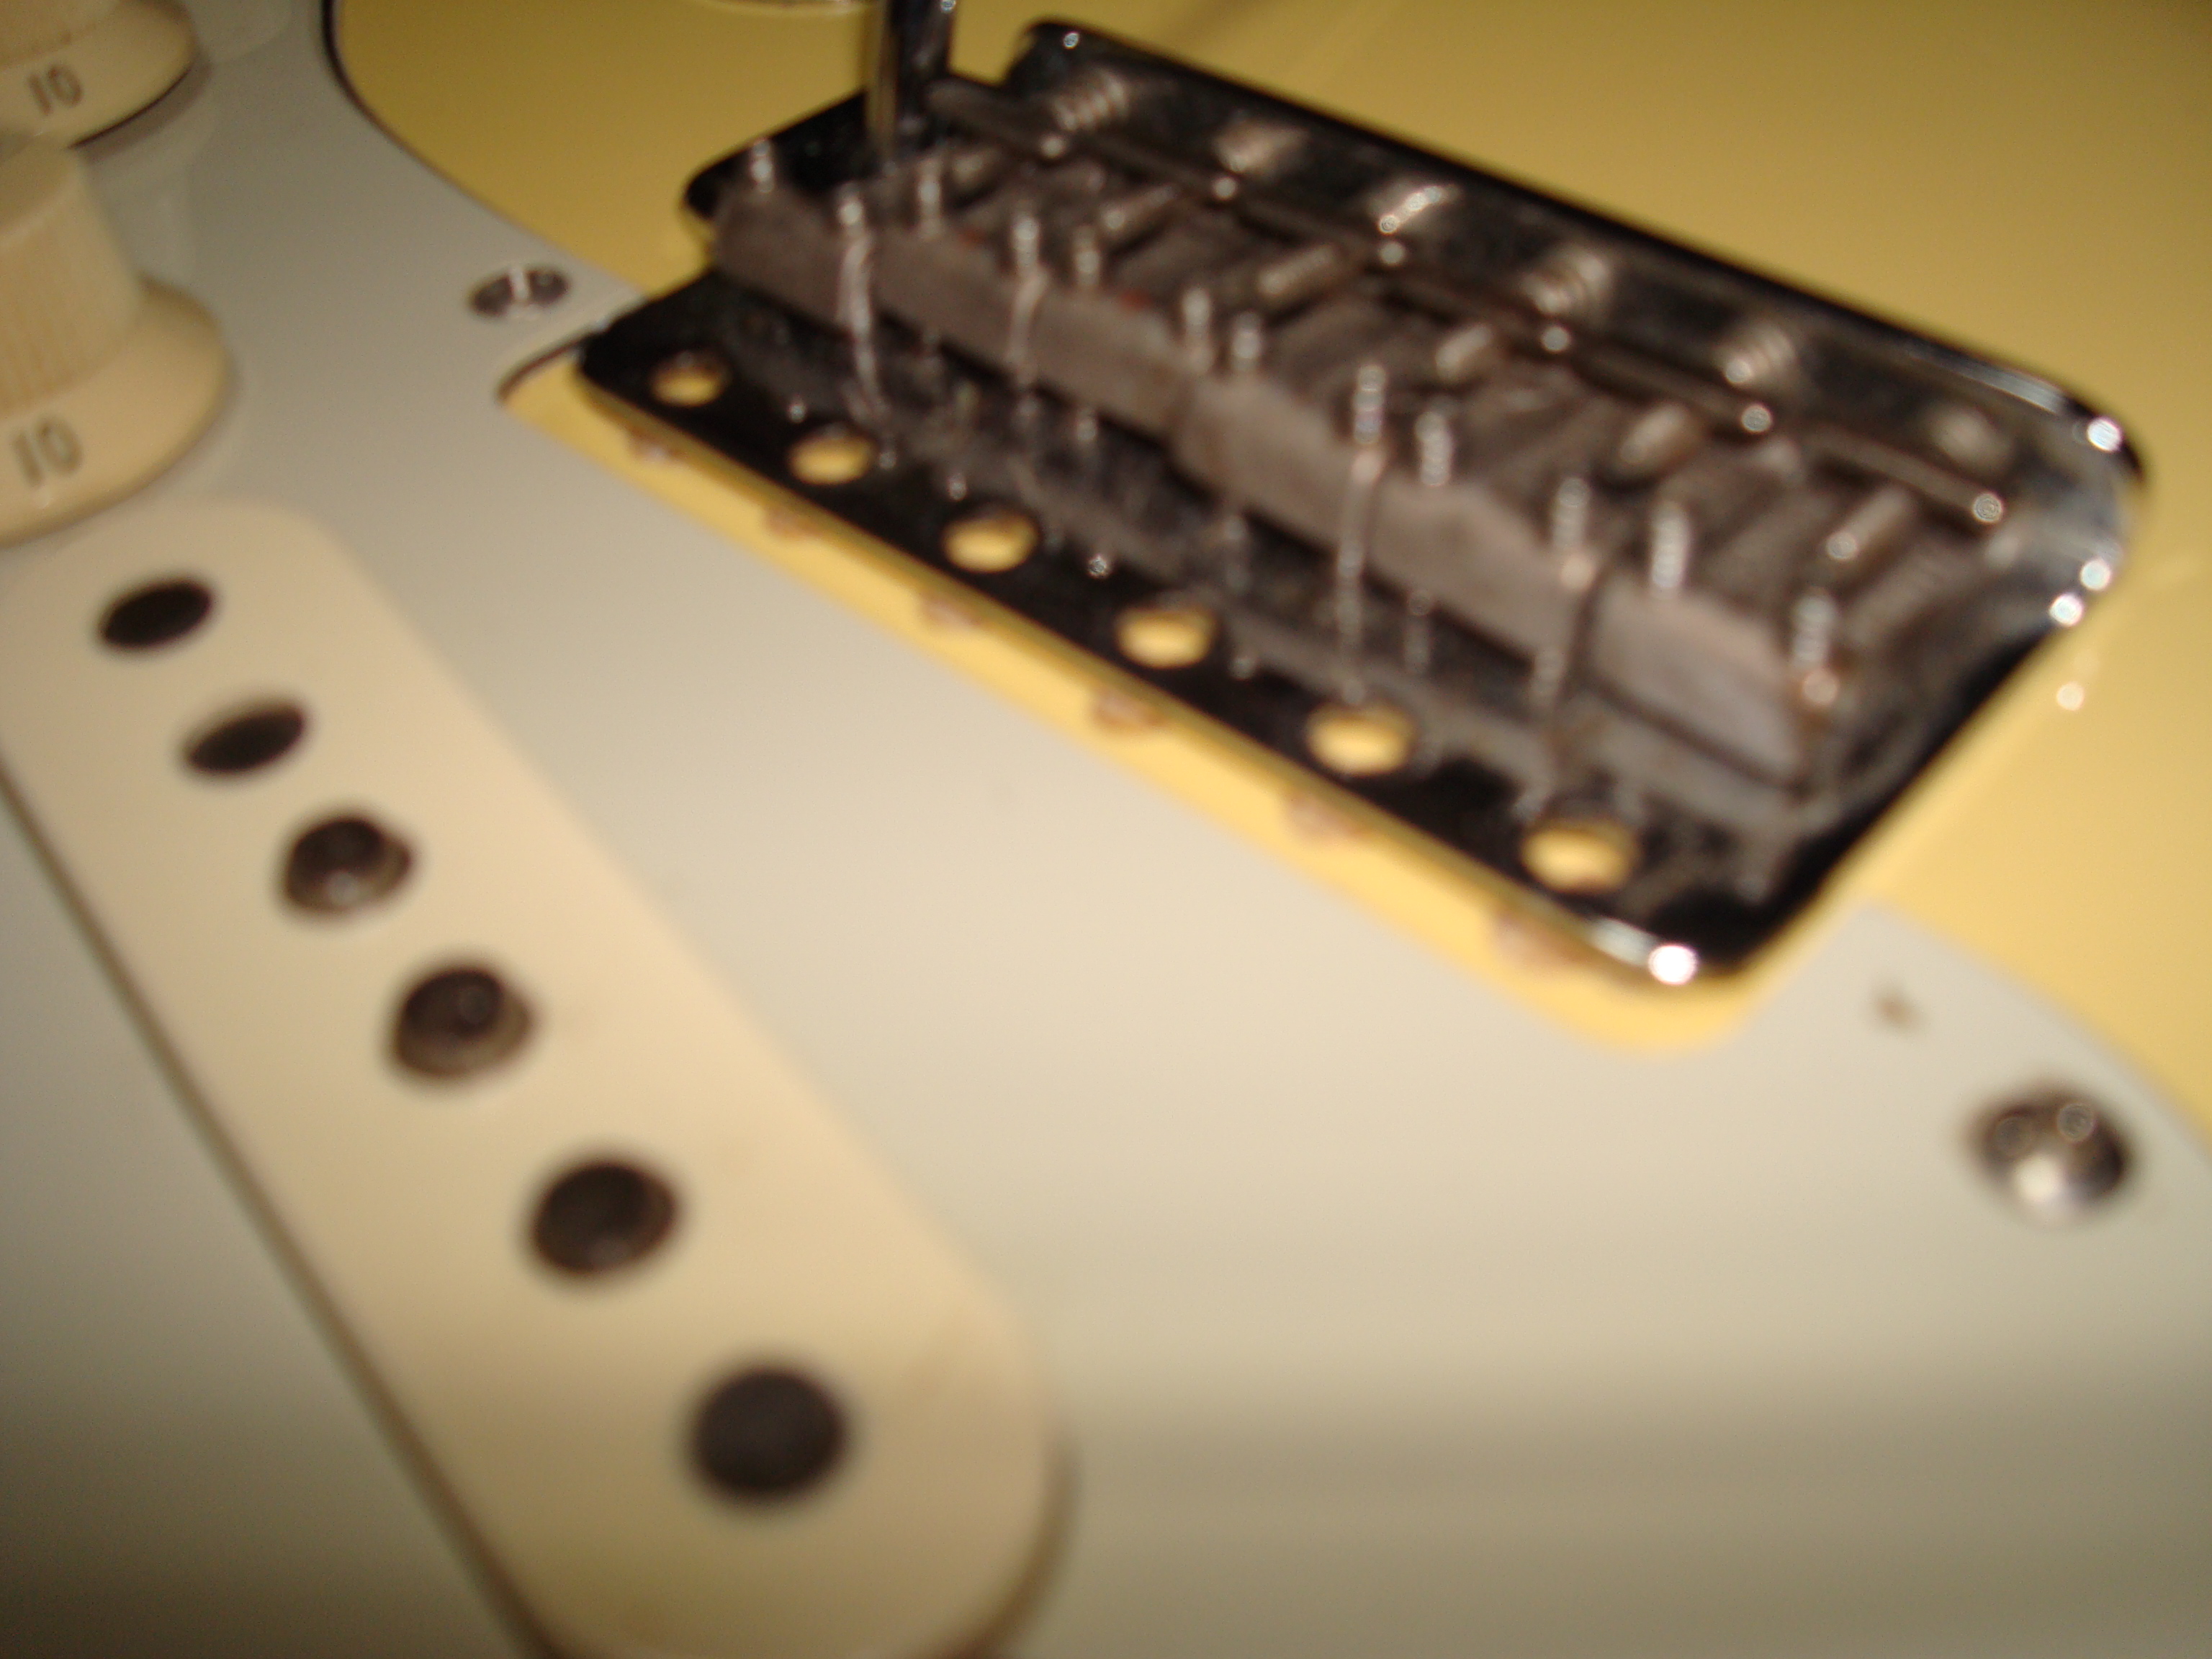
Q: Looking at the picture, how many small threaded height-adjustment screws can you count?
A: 12